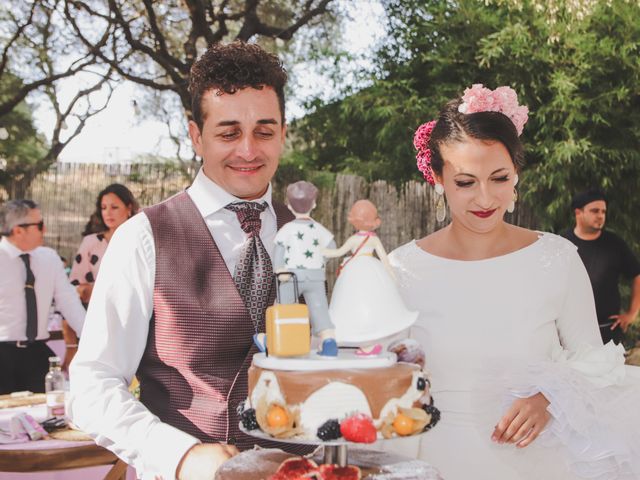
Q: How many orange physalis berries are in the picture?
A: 2